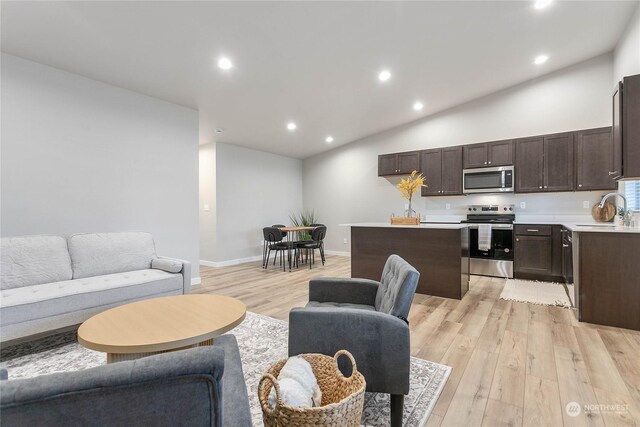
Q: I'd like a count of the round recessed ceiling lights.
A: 7